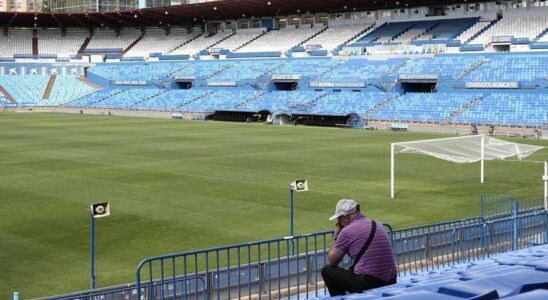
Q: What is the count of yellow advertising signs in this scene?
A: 0